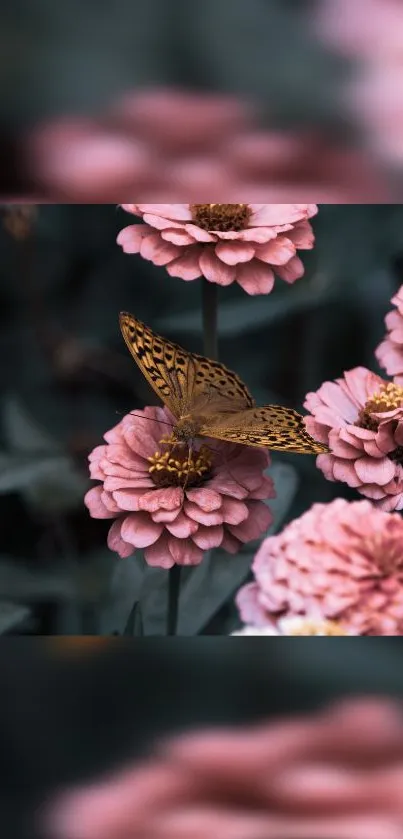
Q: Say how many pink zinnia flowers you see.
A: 5